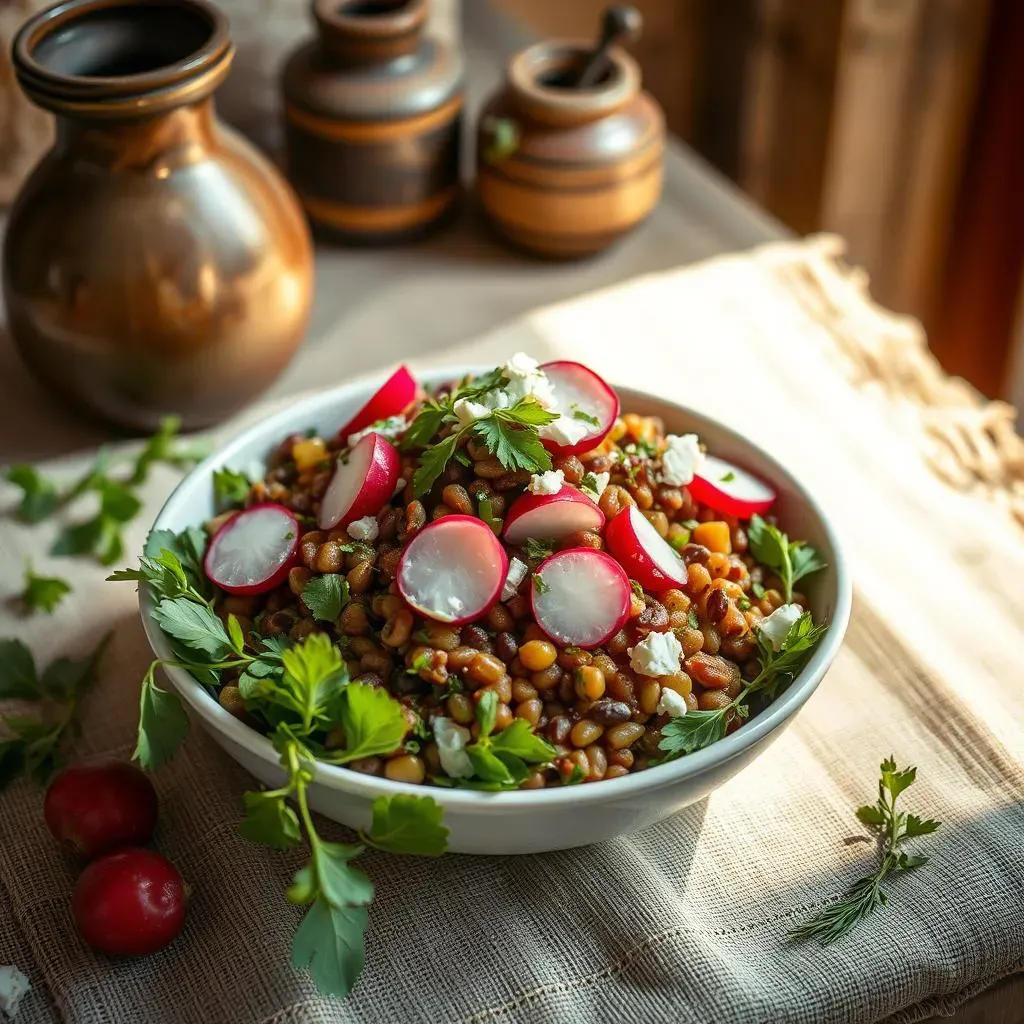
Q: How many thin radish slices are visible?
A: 9